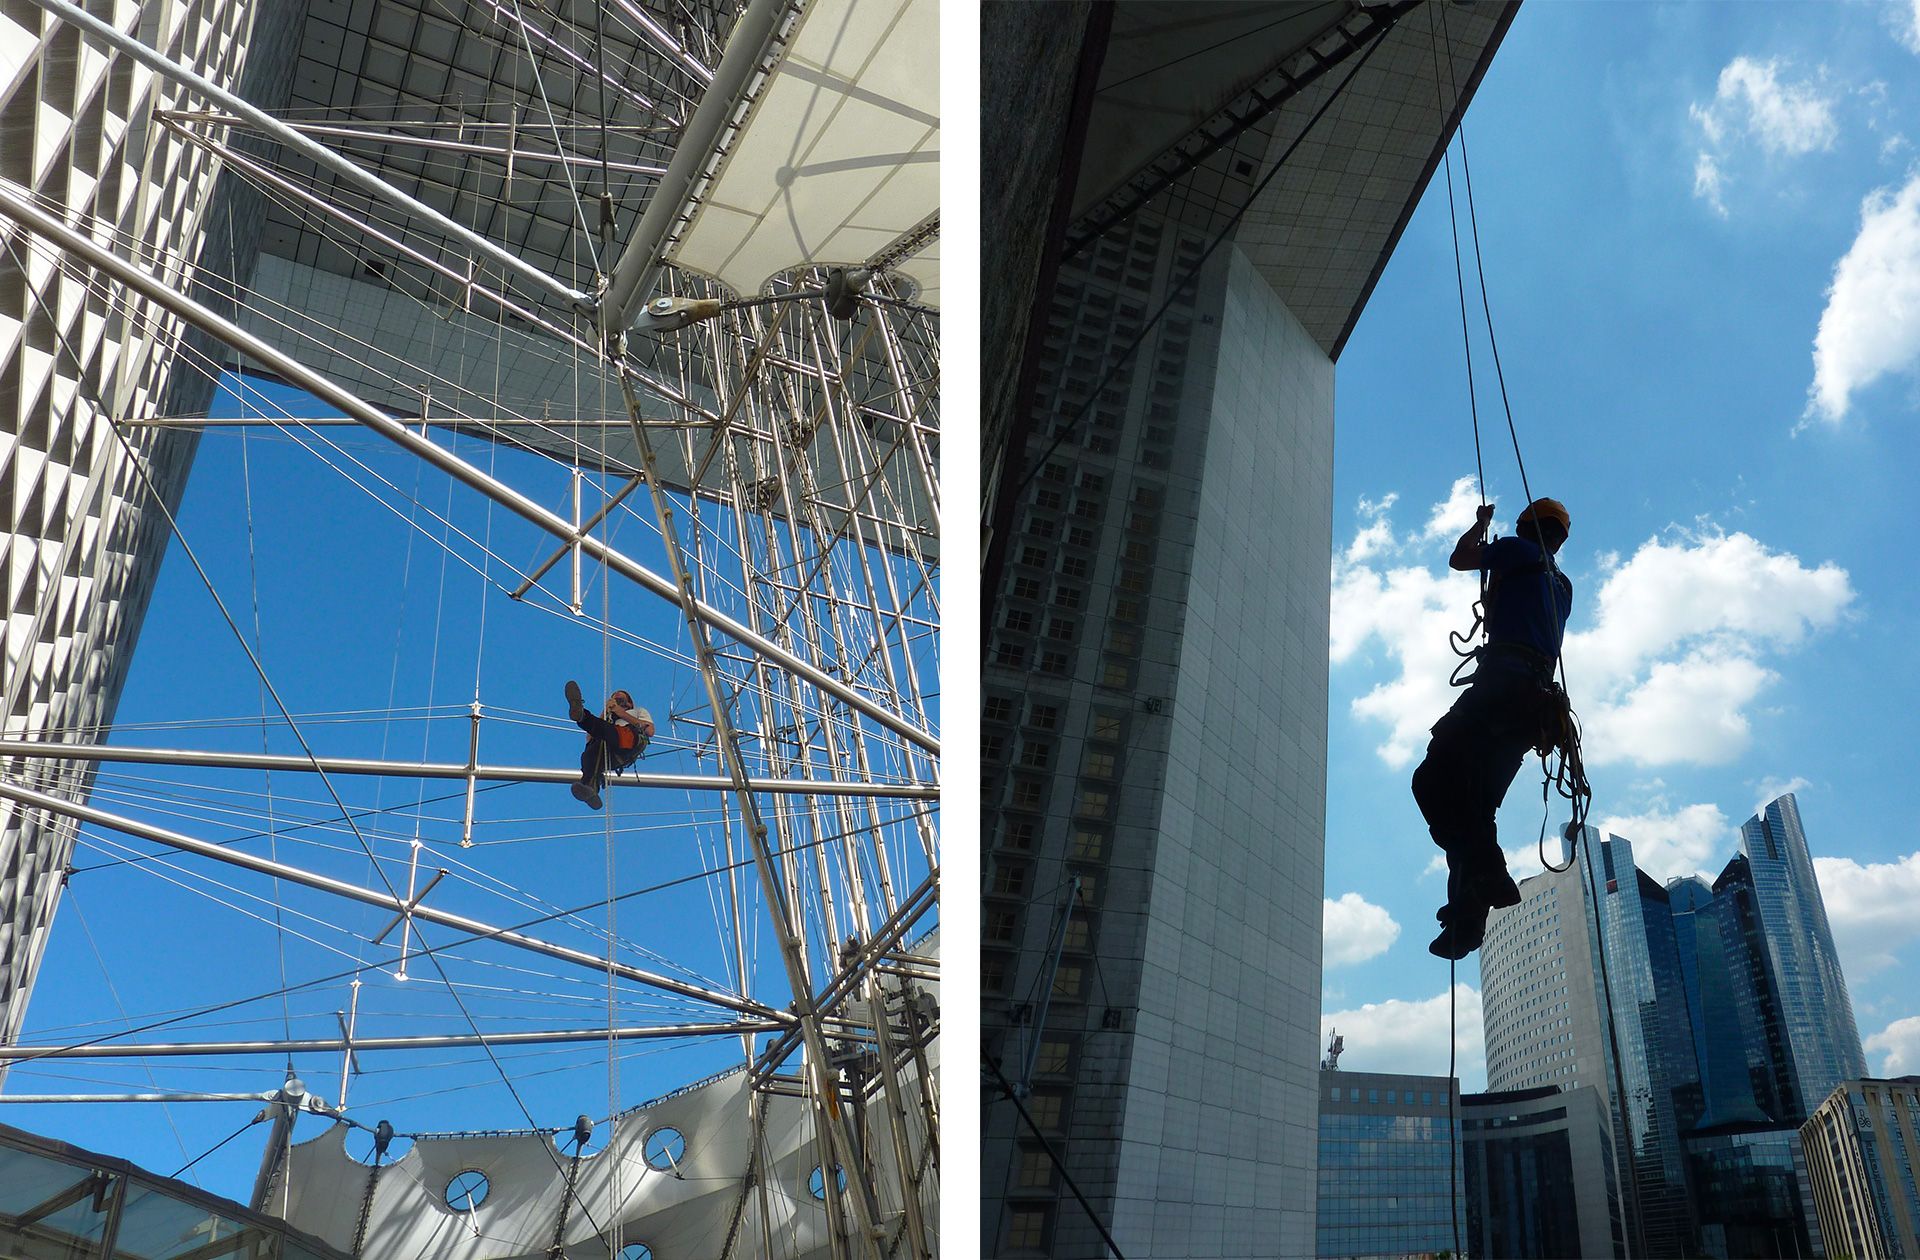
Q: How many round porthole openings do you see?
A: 4